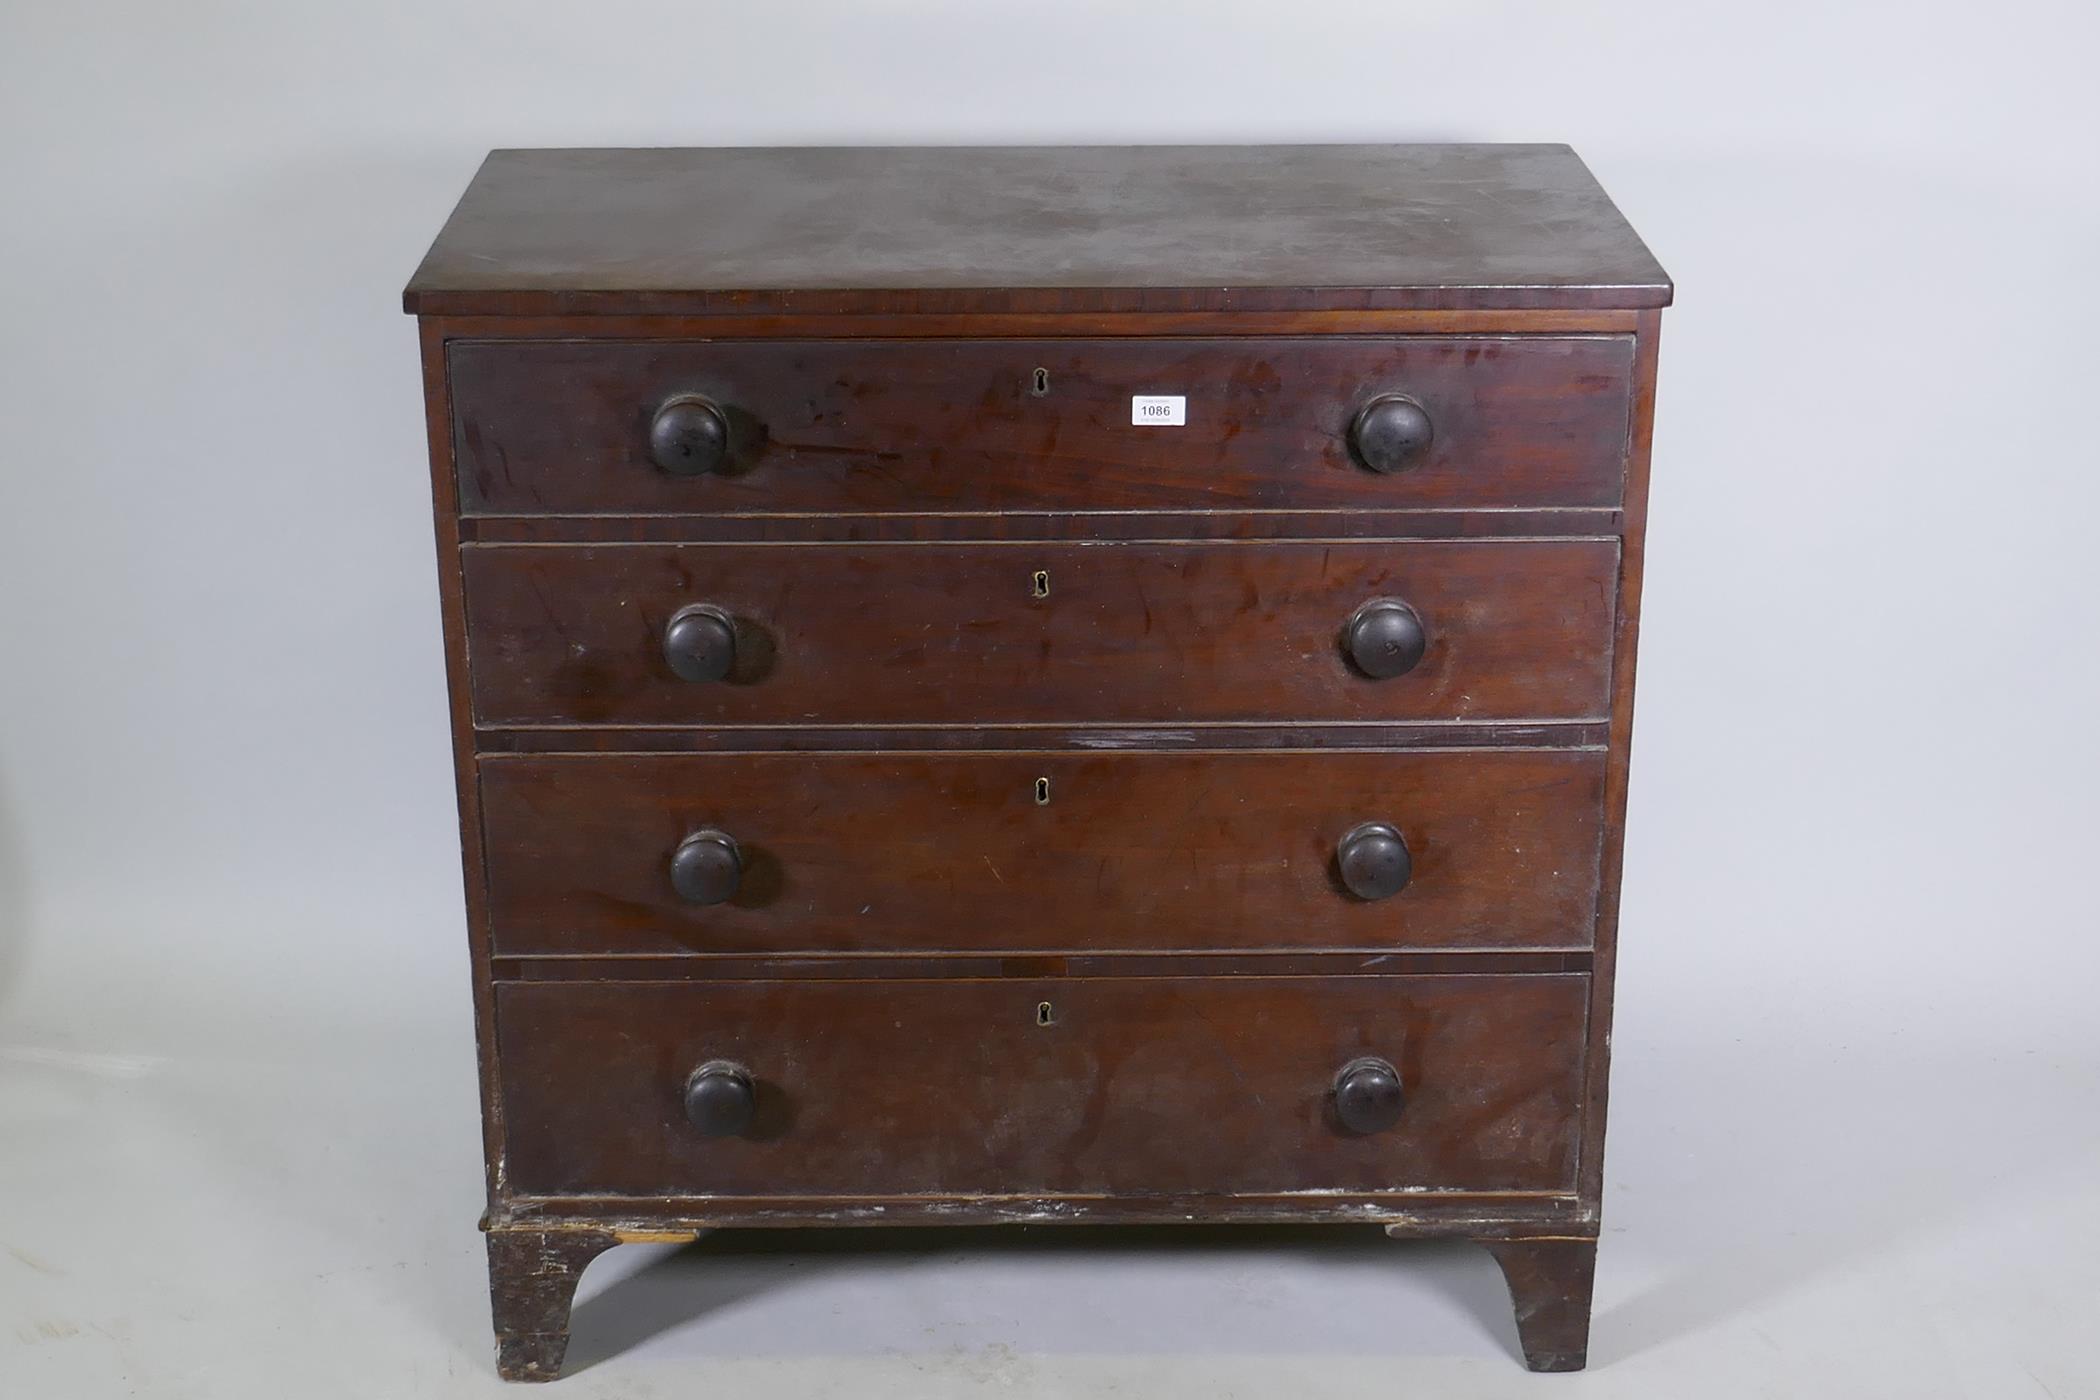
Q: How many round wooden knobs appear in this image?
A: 8